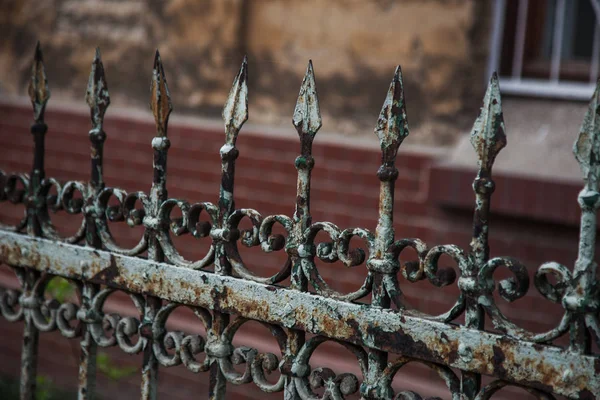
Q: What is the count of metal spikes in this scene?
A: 8